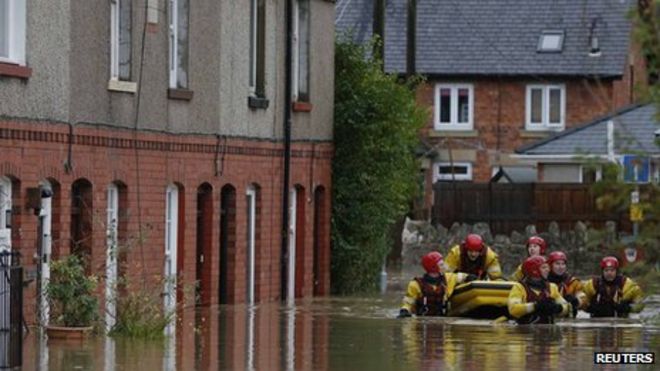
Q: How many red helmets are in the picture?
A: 6